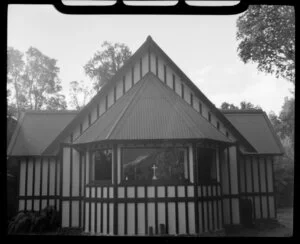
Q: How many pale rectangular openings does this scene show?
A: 3